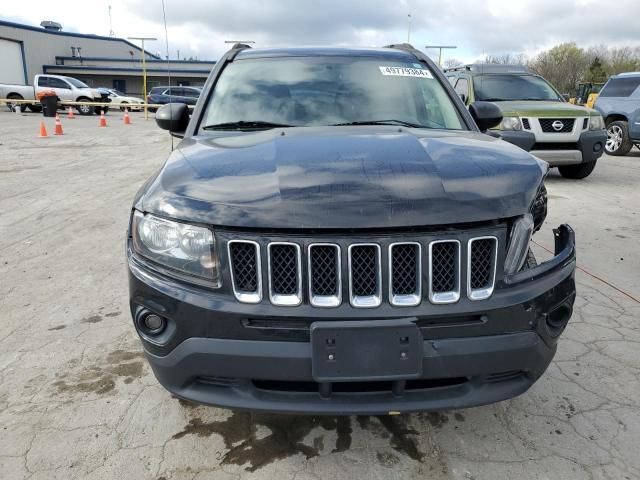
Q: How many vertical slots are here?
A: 7